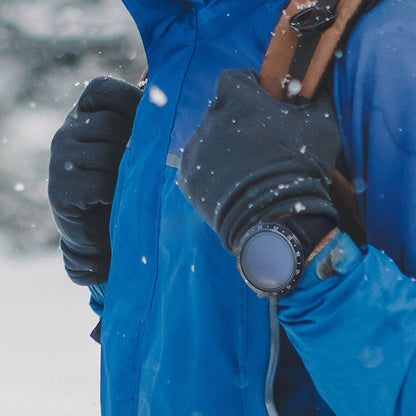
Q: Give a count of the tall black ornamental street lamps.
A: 0